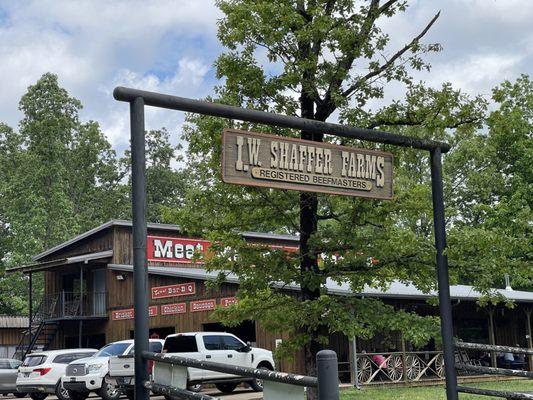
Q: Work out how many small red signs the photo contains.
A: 6